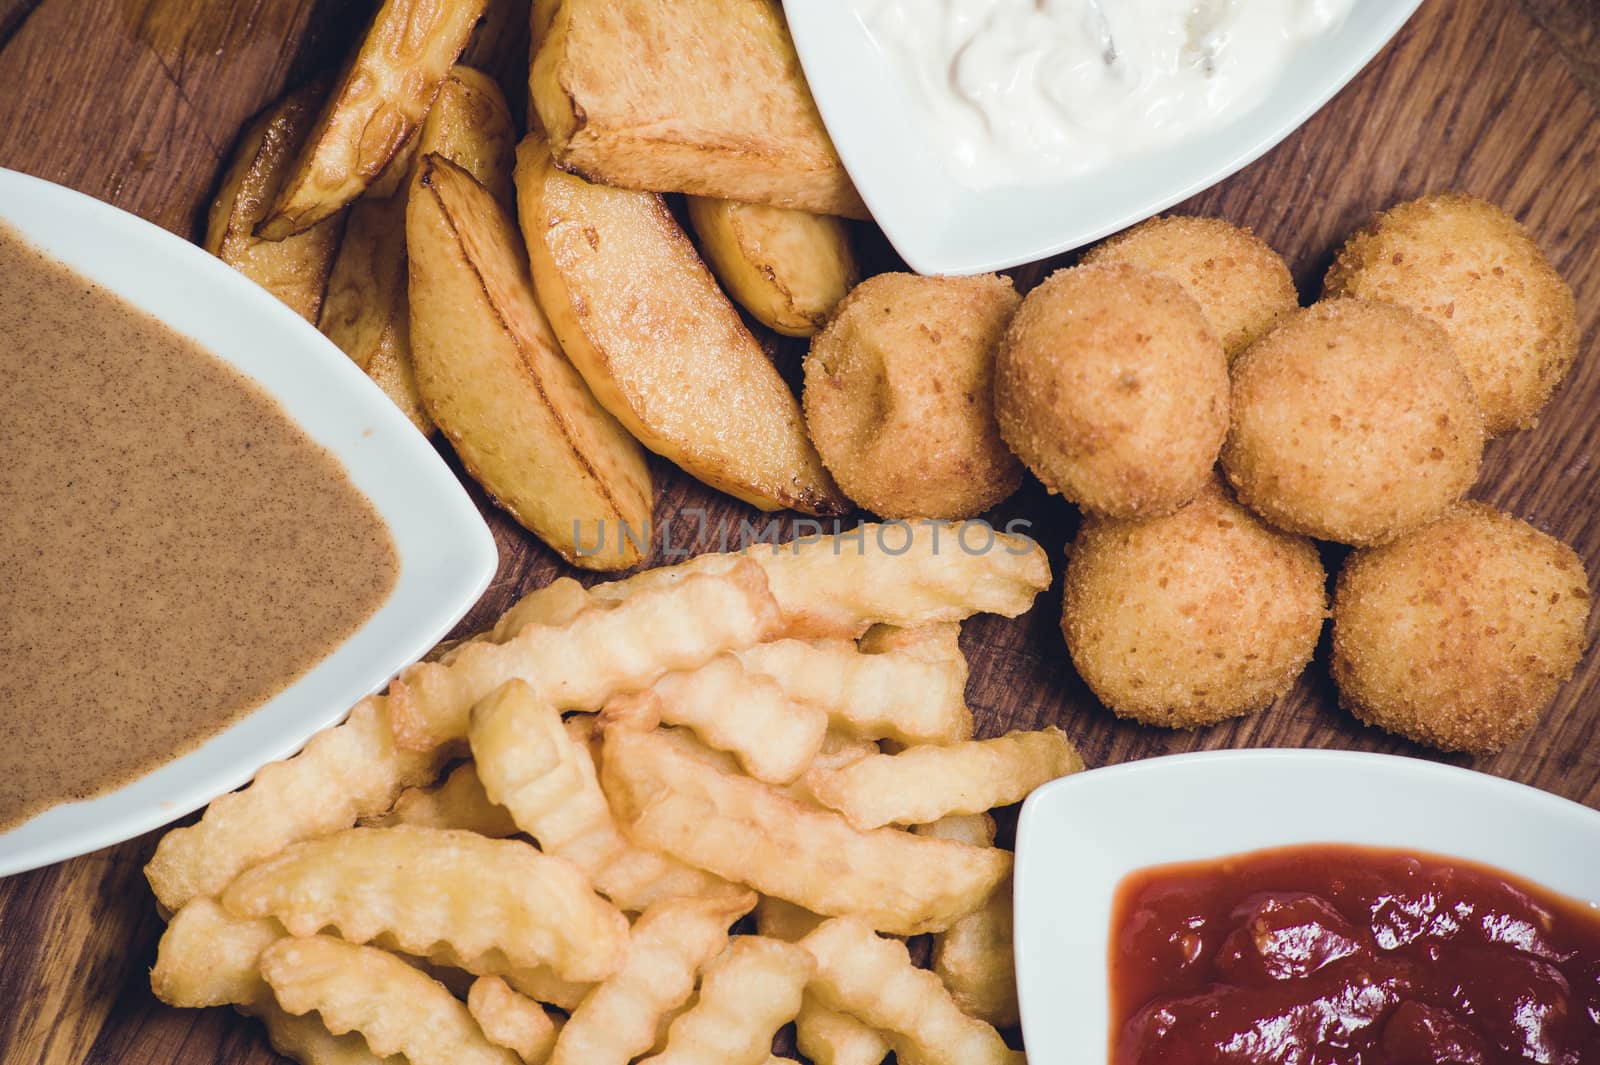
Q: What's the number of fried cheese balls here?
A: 7